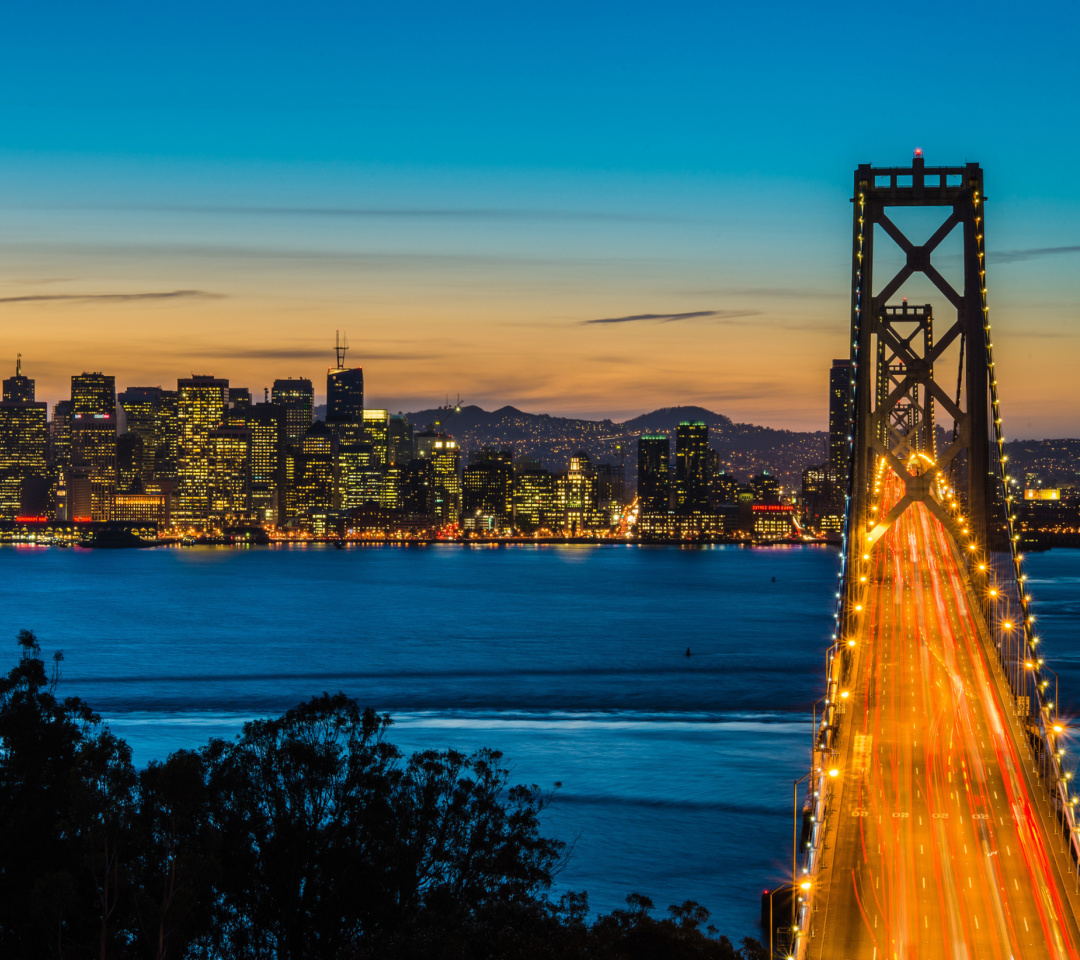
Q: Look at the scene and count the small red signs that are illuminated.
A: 3